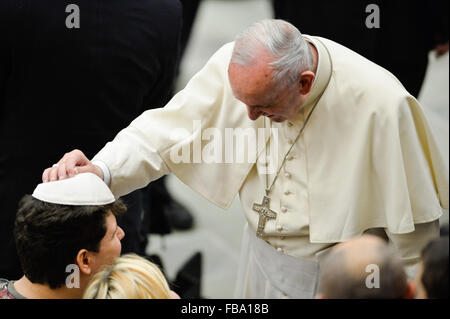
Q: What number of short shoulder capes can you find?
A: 1